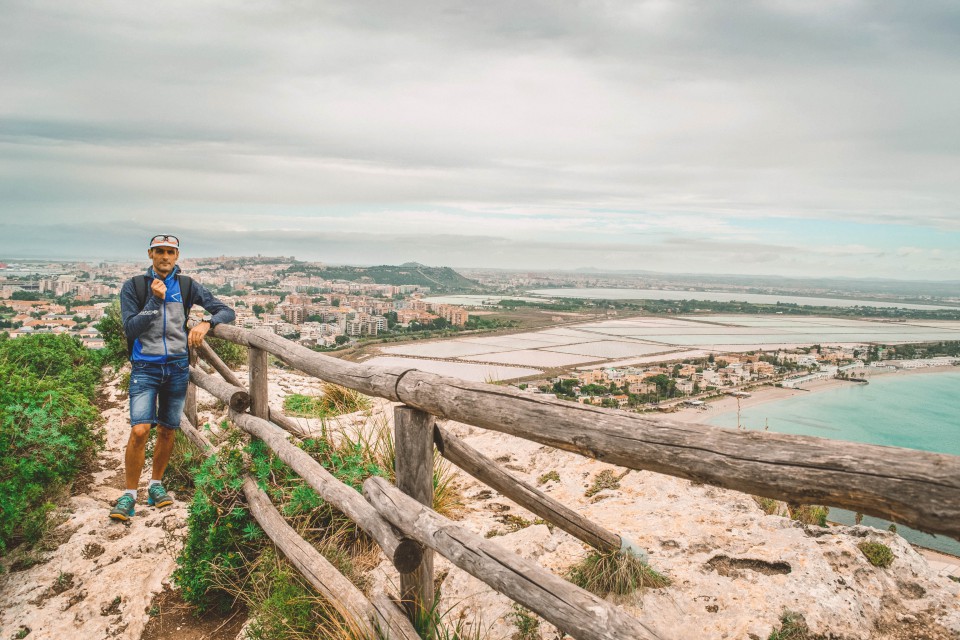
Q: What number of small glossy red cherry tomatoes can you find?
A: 0